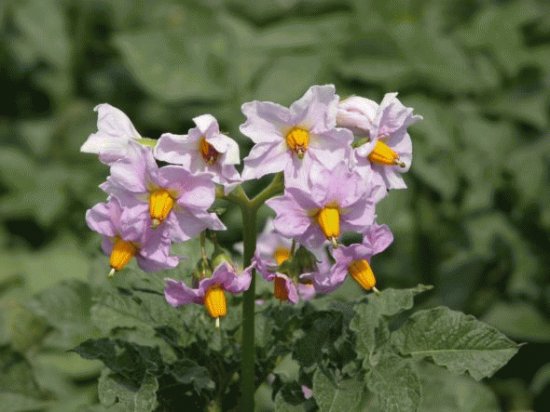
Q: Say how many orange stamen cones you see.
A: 10